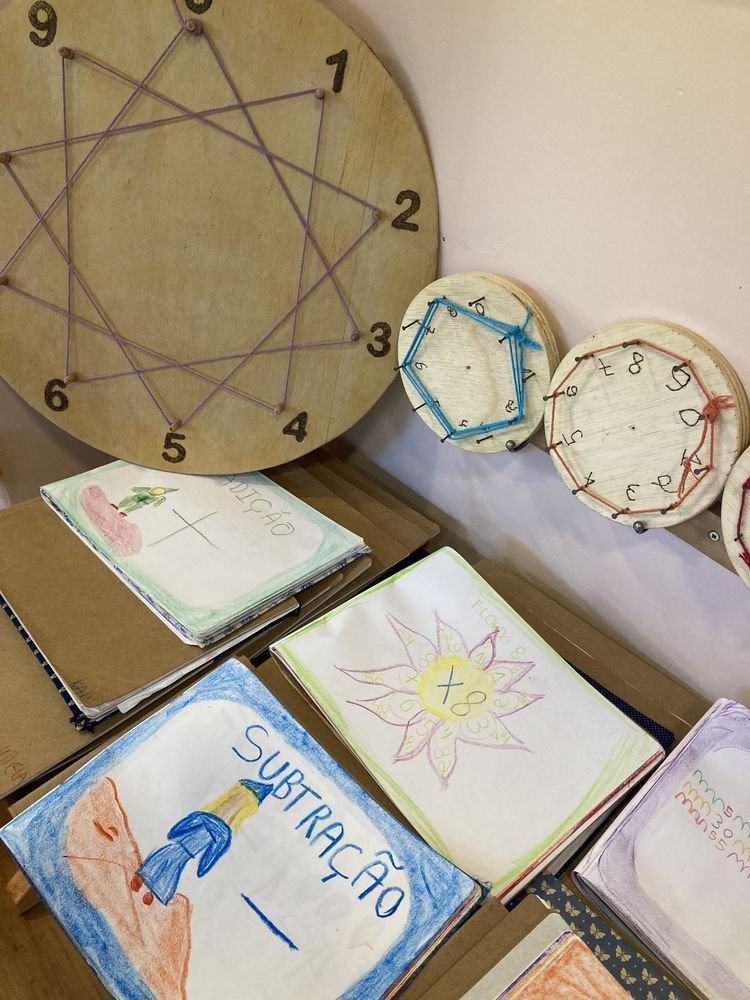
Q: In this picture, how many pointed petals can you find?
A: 10